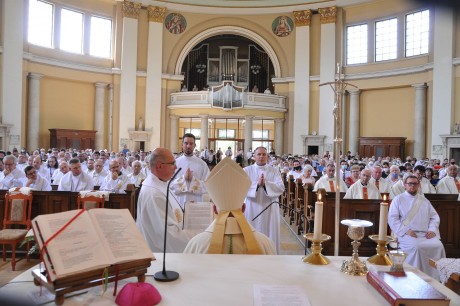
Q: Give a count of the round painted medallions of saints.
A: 2